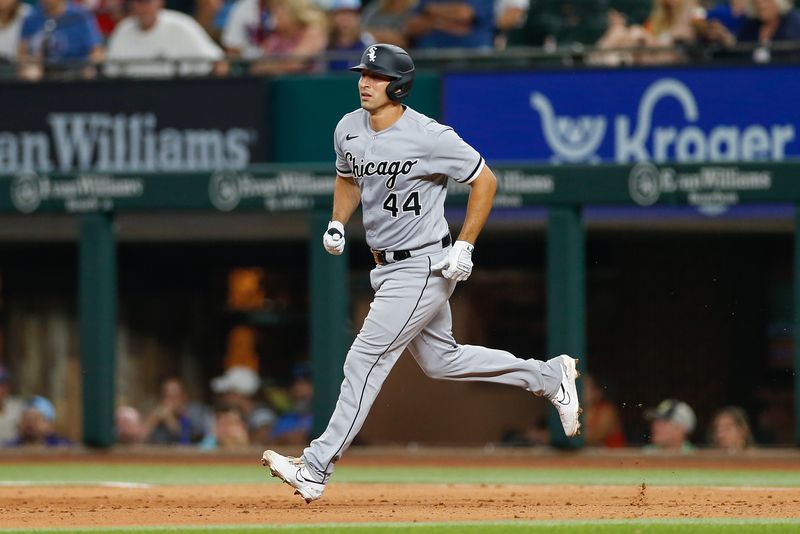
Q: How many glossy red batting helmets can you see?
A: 0